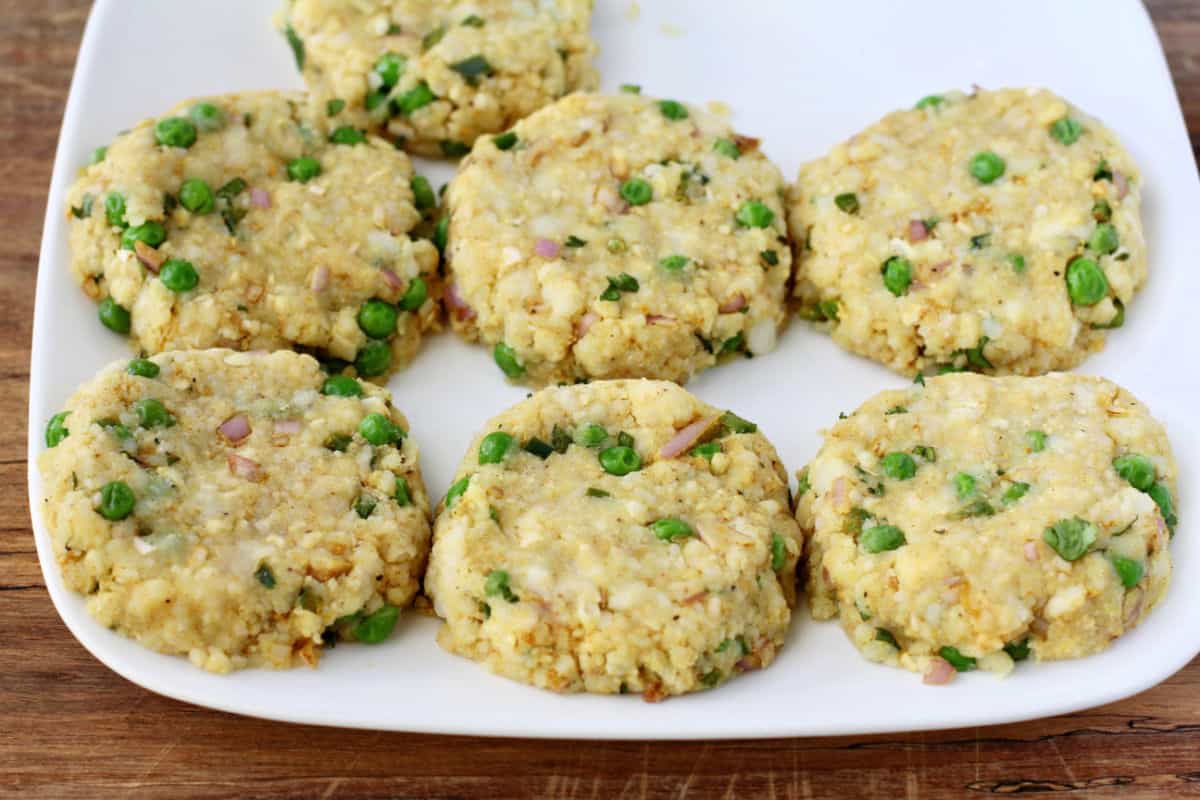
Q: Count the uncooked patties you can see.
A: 7